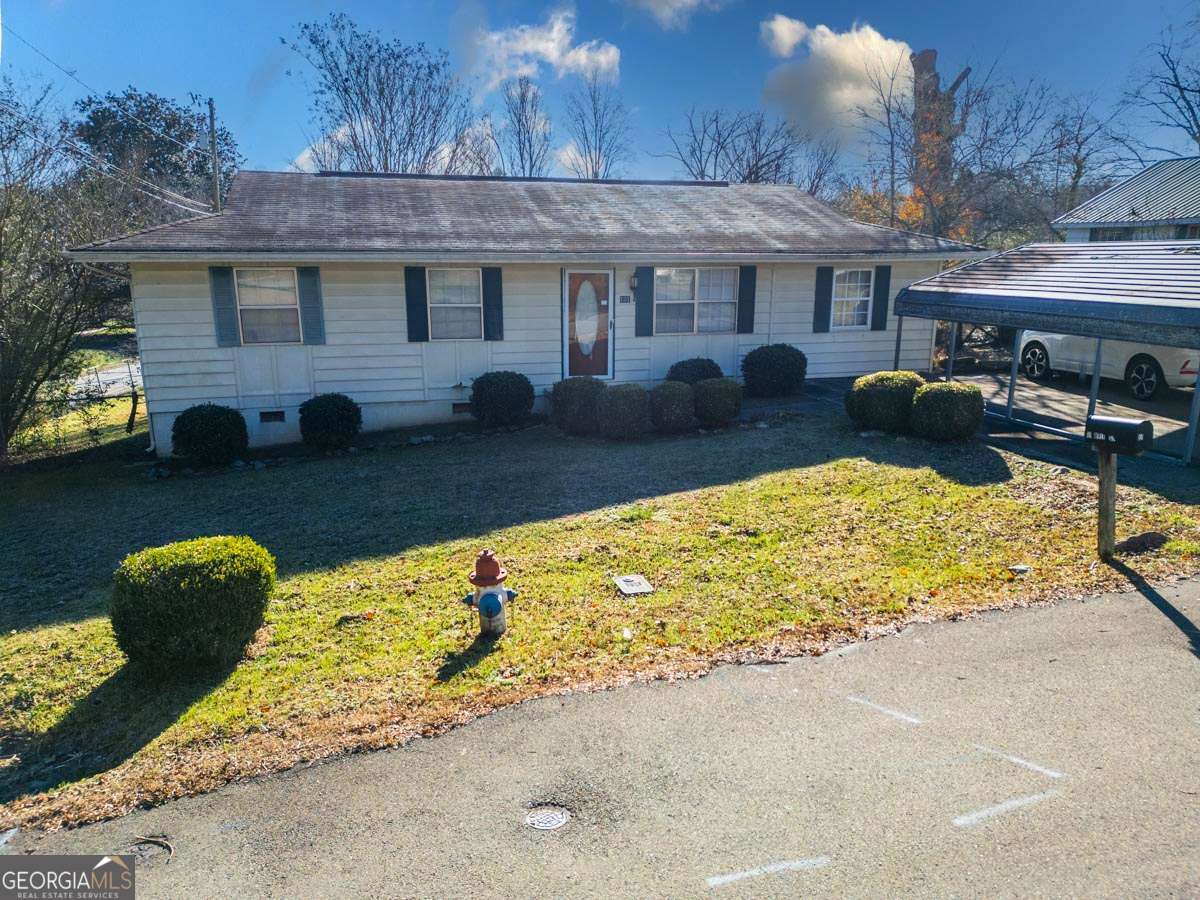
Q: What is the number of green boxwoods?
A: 12